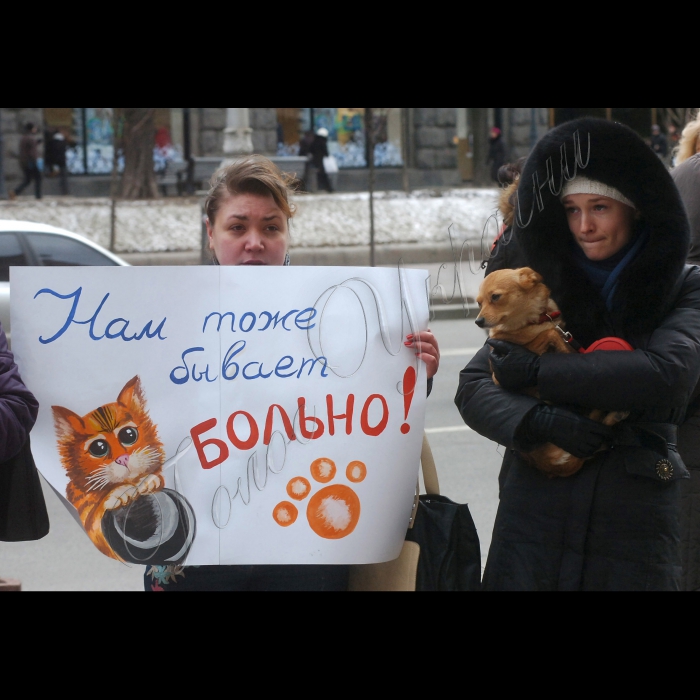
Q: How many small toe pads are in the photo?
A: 4